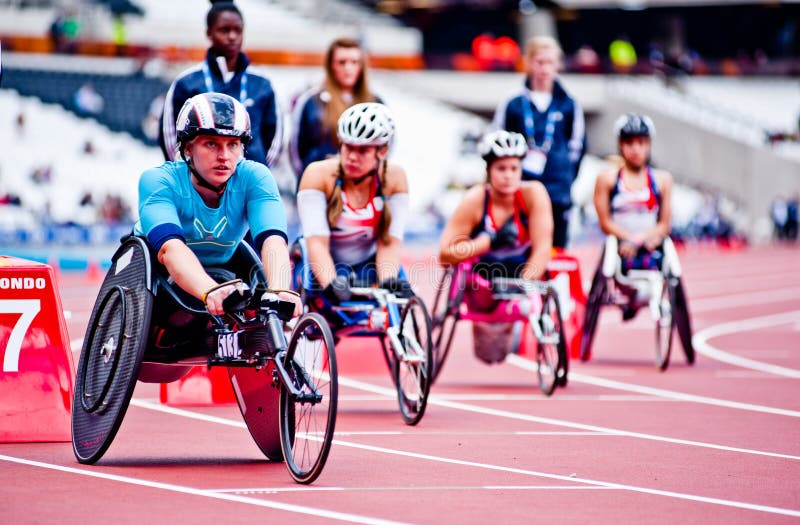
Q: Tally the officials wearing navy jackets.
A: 3